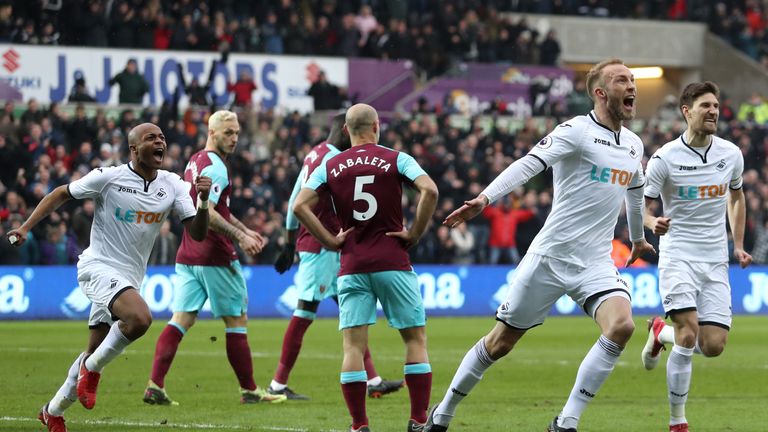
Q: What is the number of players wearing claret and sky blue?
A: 3